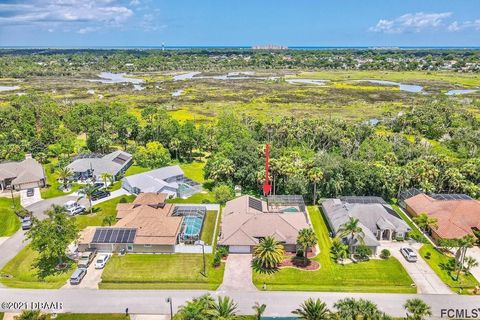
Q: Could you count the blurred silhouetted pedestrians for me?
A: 0